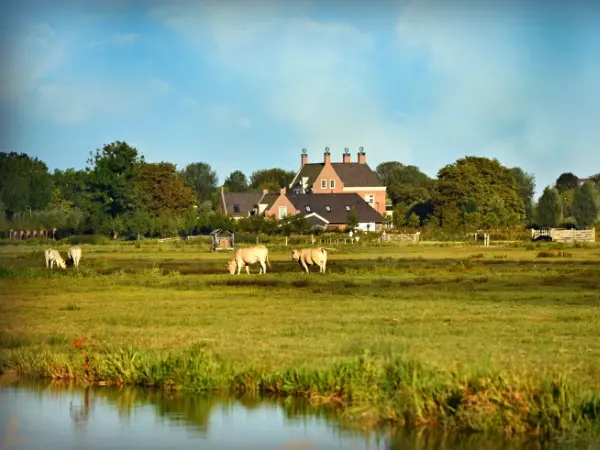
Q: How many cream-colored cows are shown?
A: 4